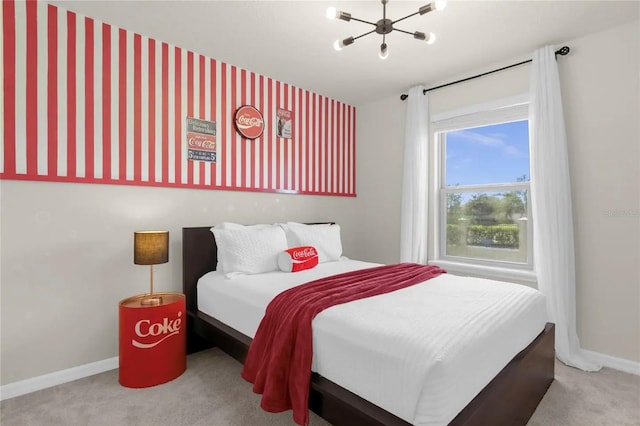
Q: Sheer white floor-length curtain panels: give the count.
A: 2